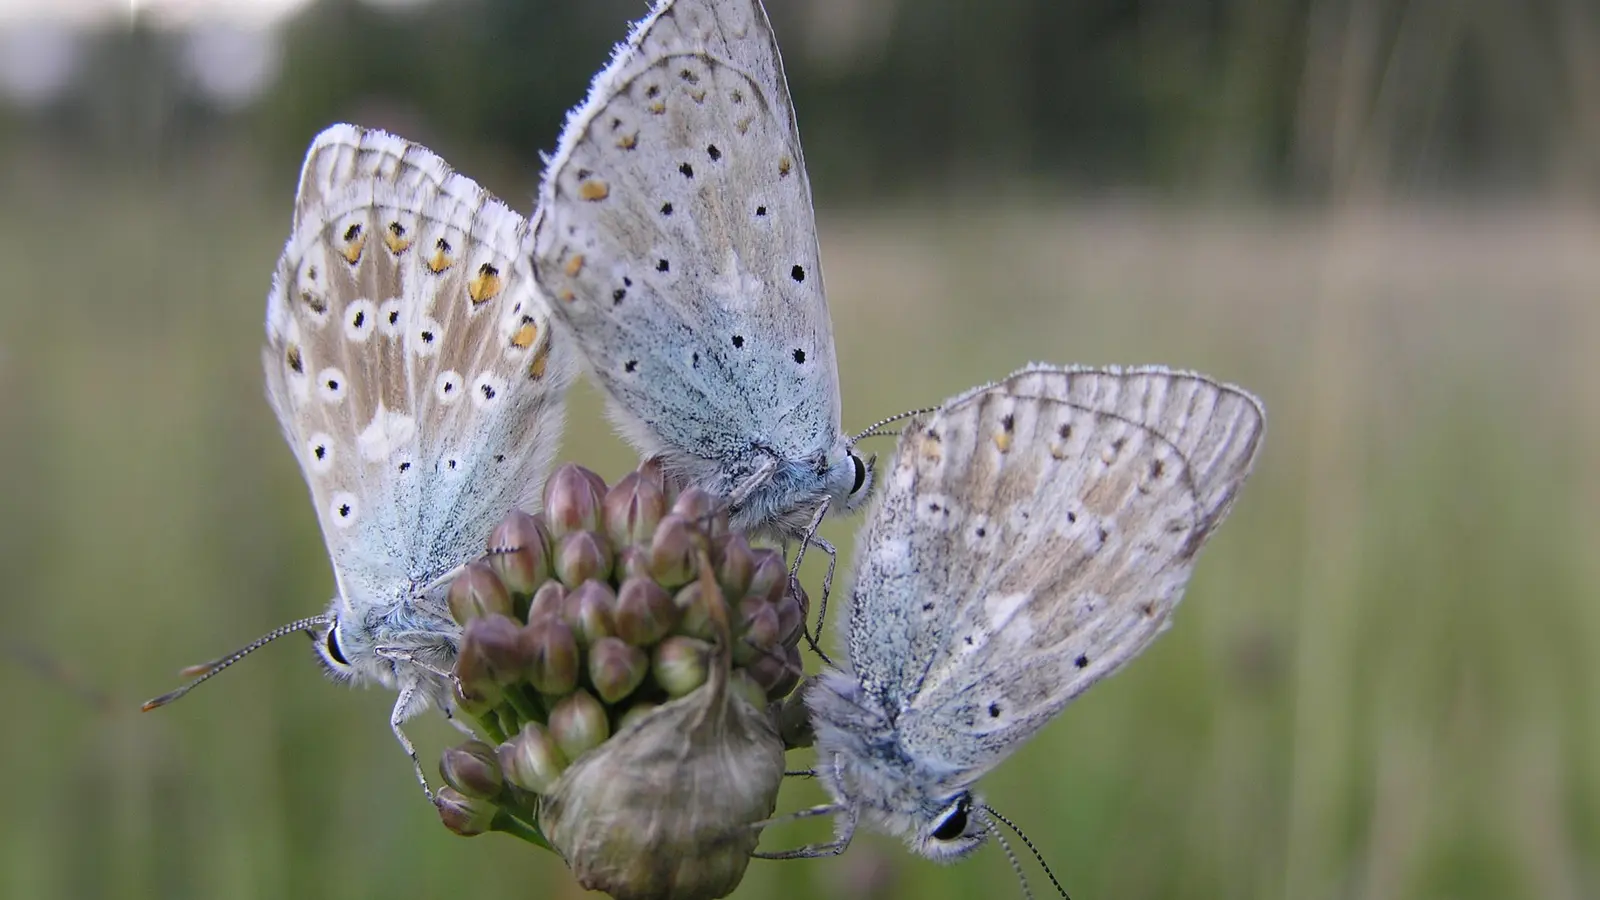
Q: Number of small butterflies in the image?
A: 3